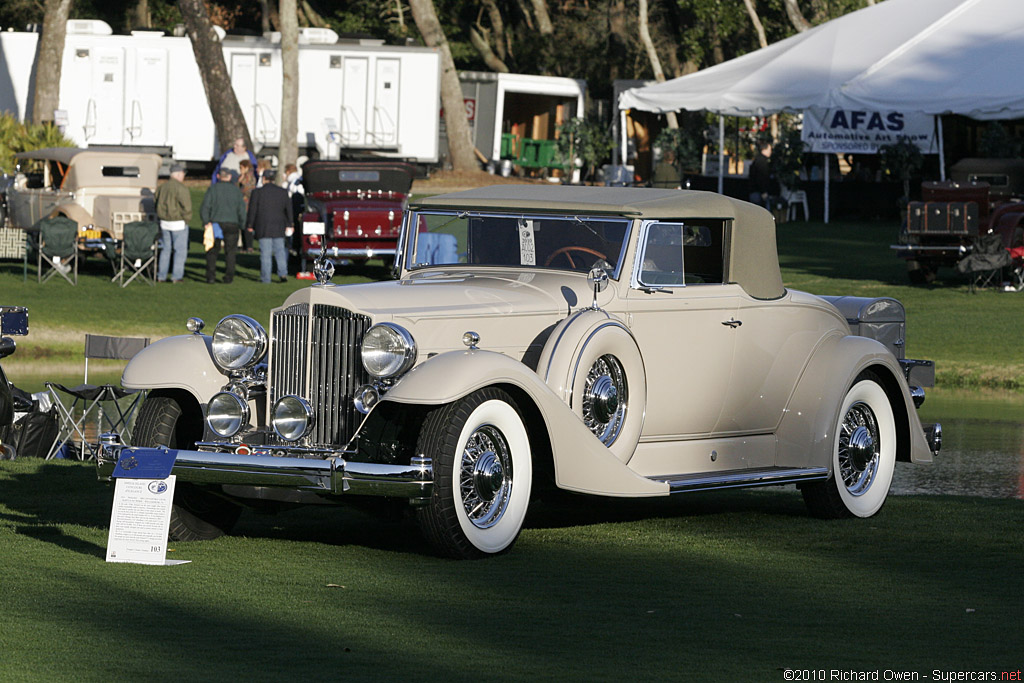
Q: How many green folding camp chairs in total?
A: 2